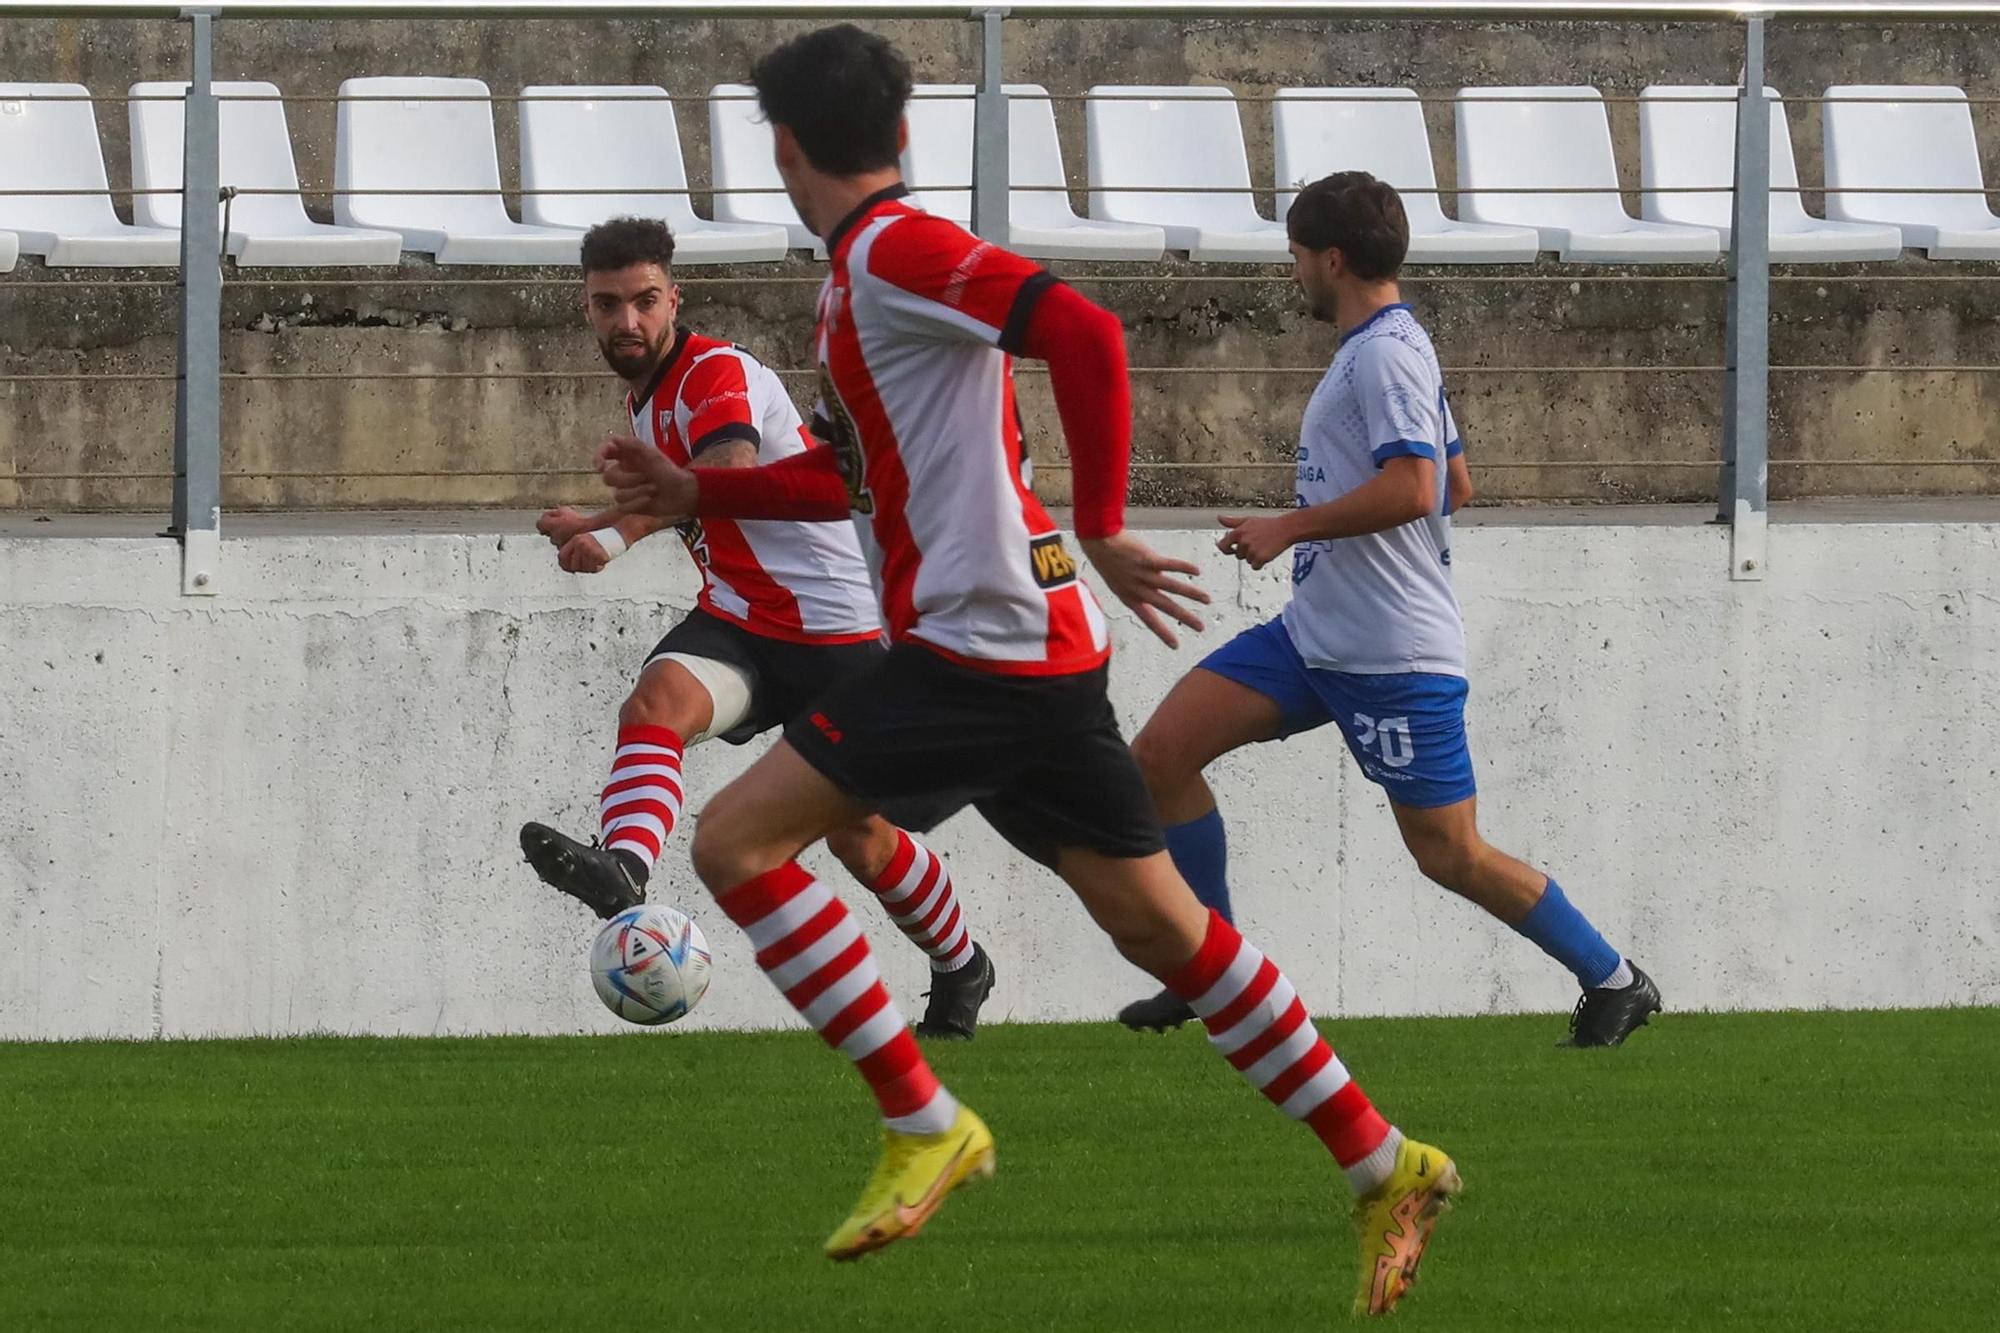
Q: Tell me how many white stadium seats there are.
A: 11